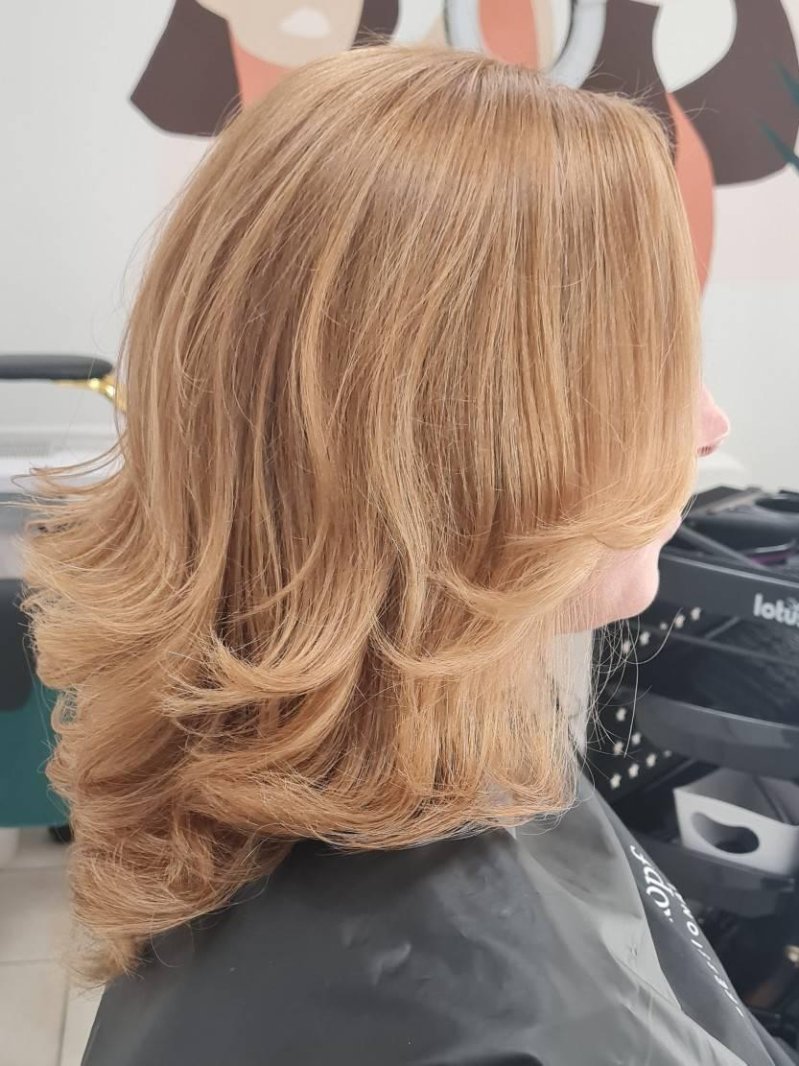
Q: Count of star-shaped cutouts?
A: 12